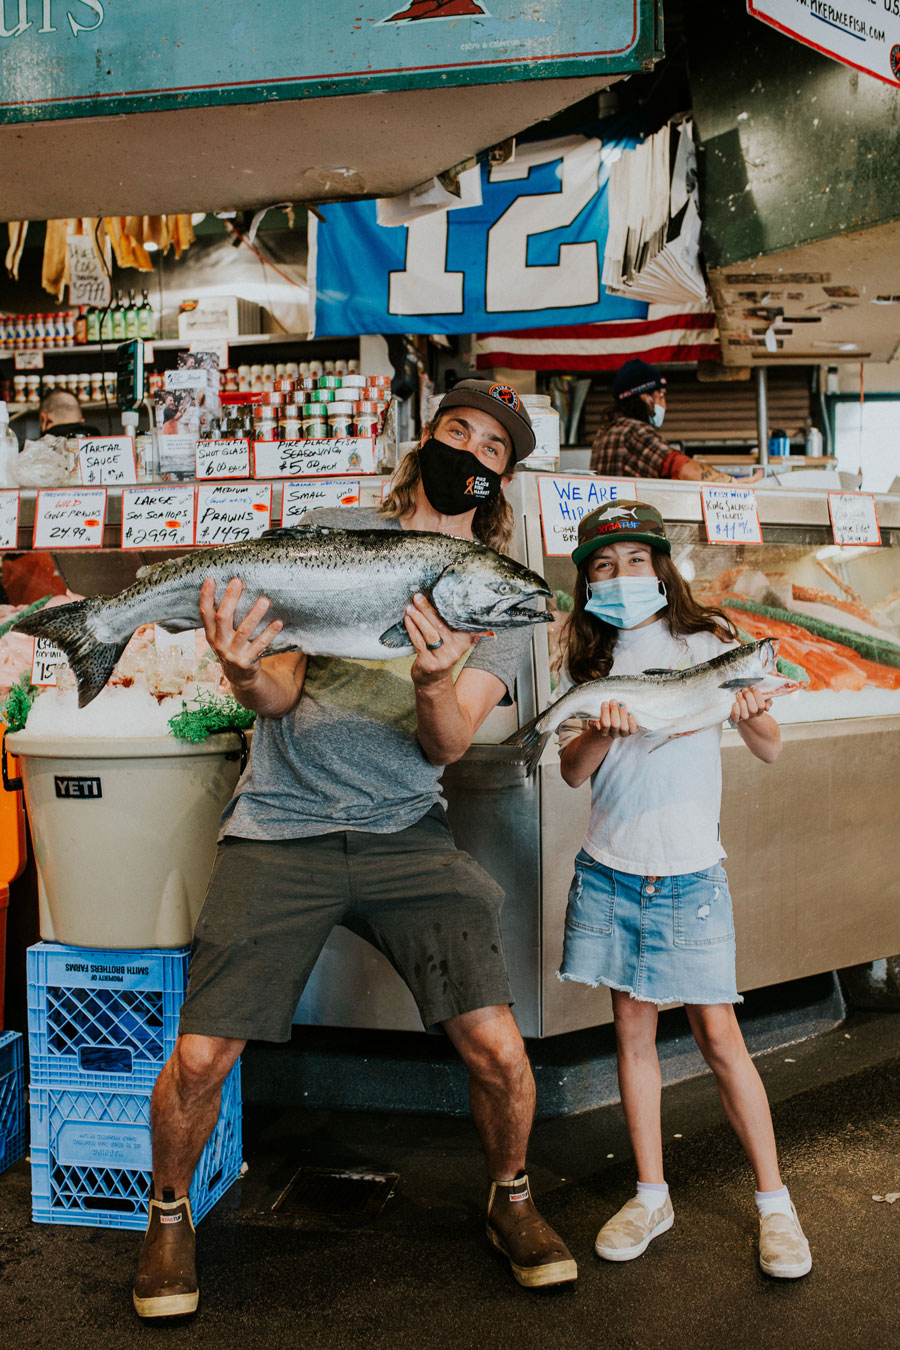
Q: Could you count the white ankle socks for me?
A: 2